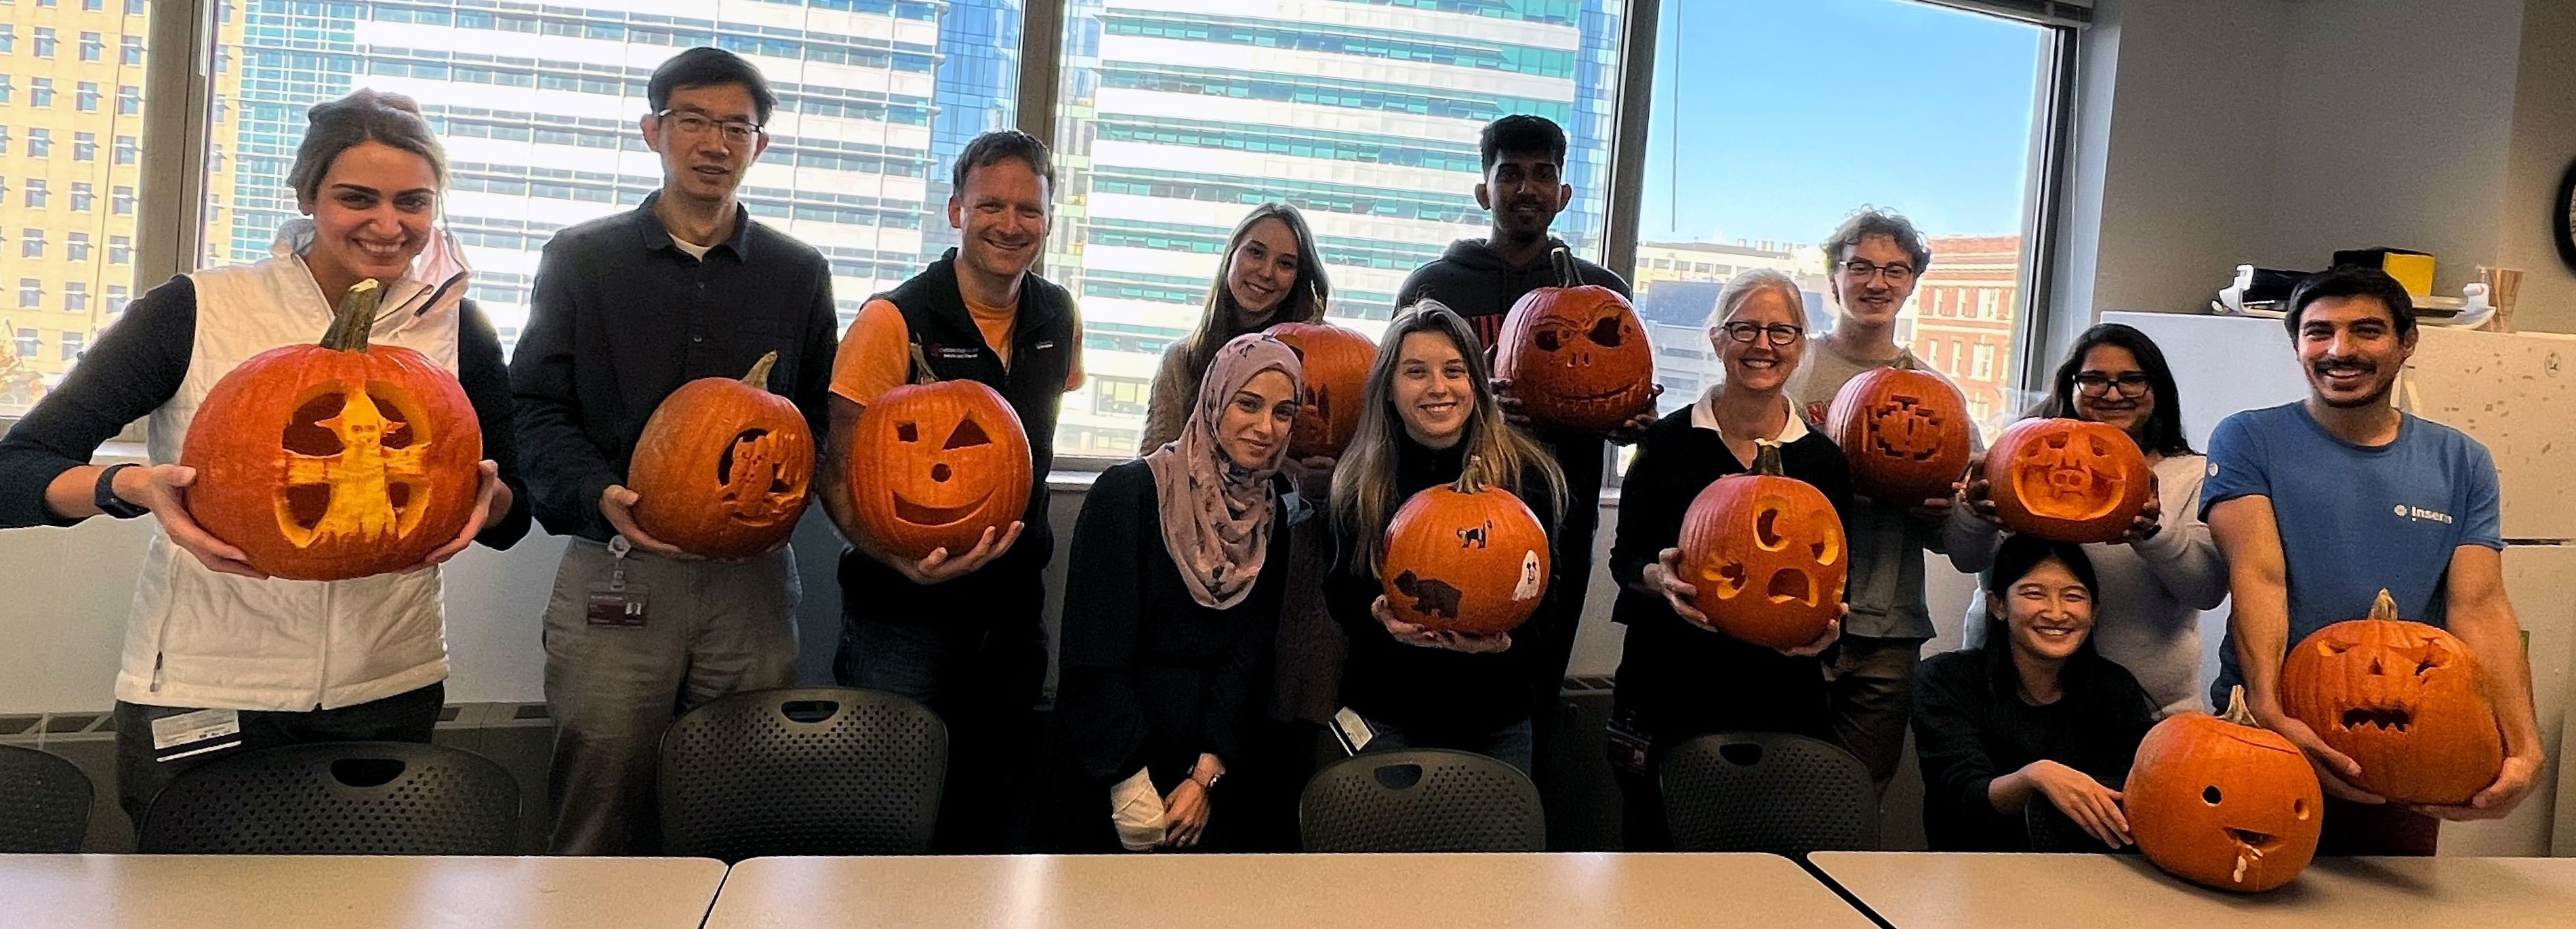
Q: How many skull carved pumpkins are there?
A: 1